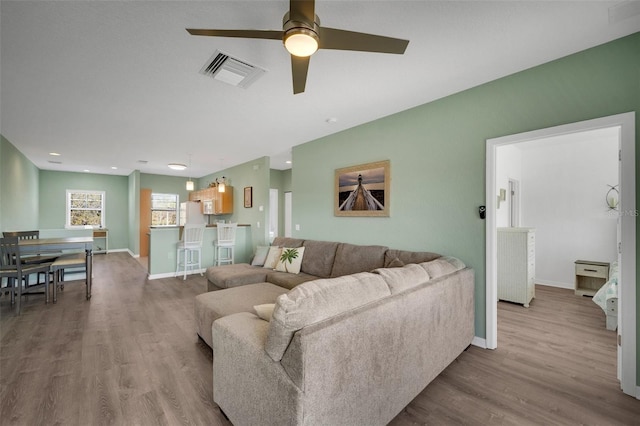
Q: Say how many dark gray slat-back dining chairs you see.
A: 2